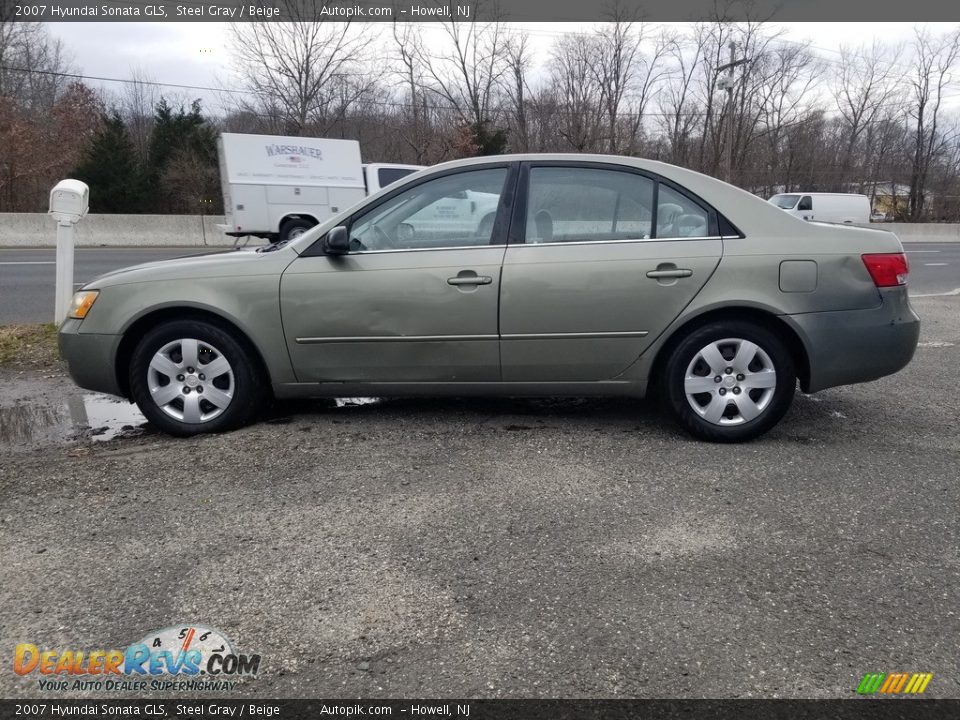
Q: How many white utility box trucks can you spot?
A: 1